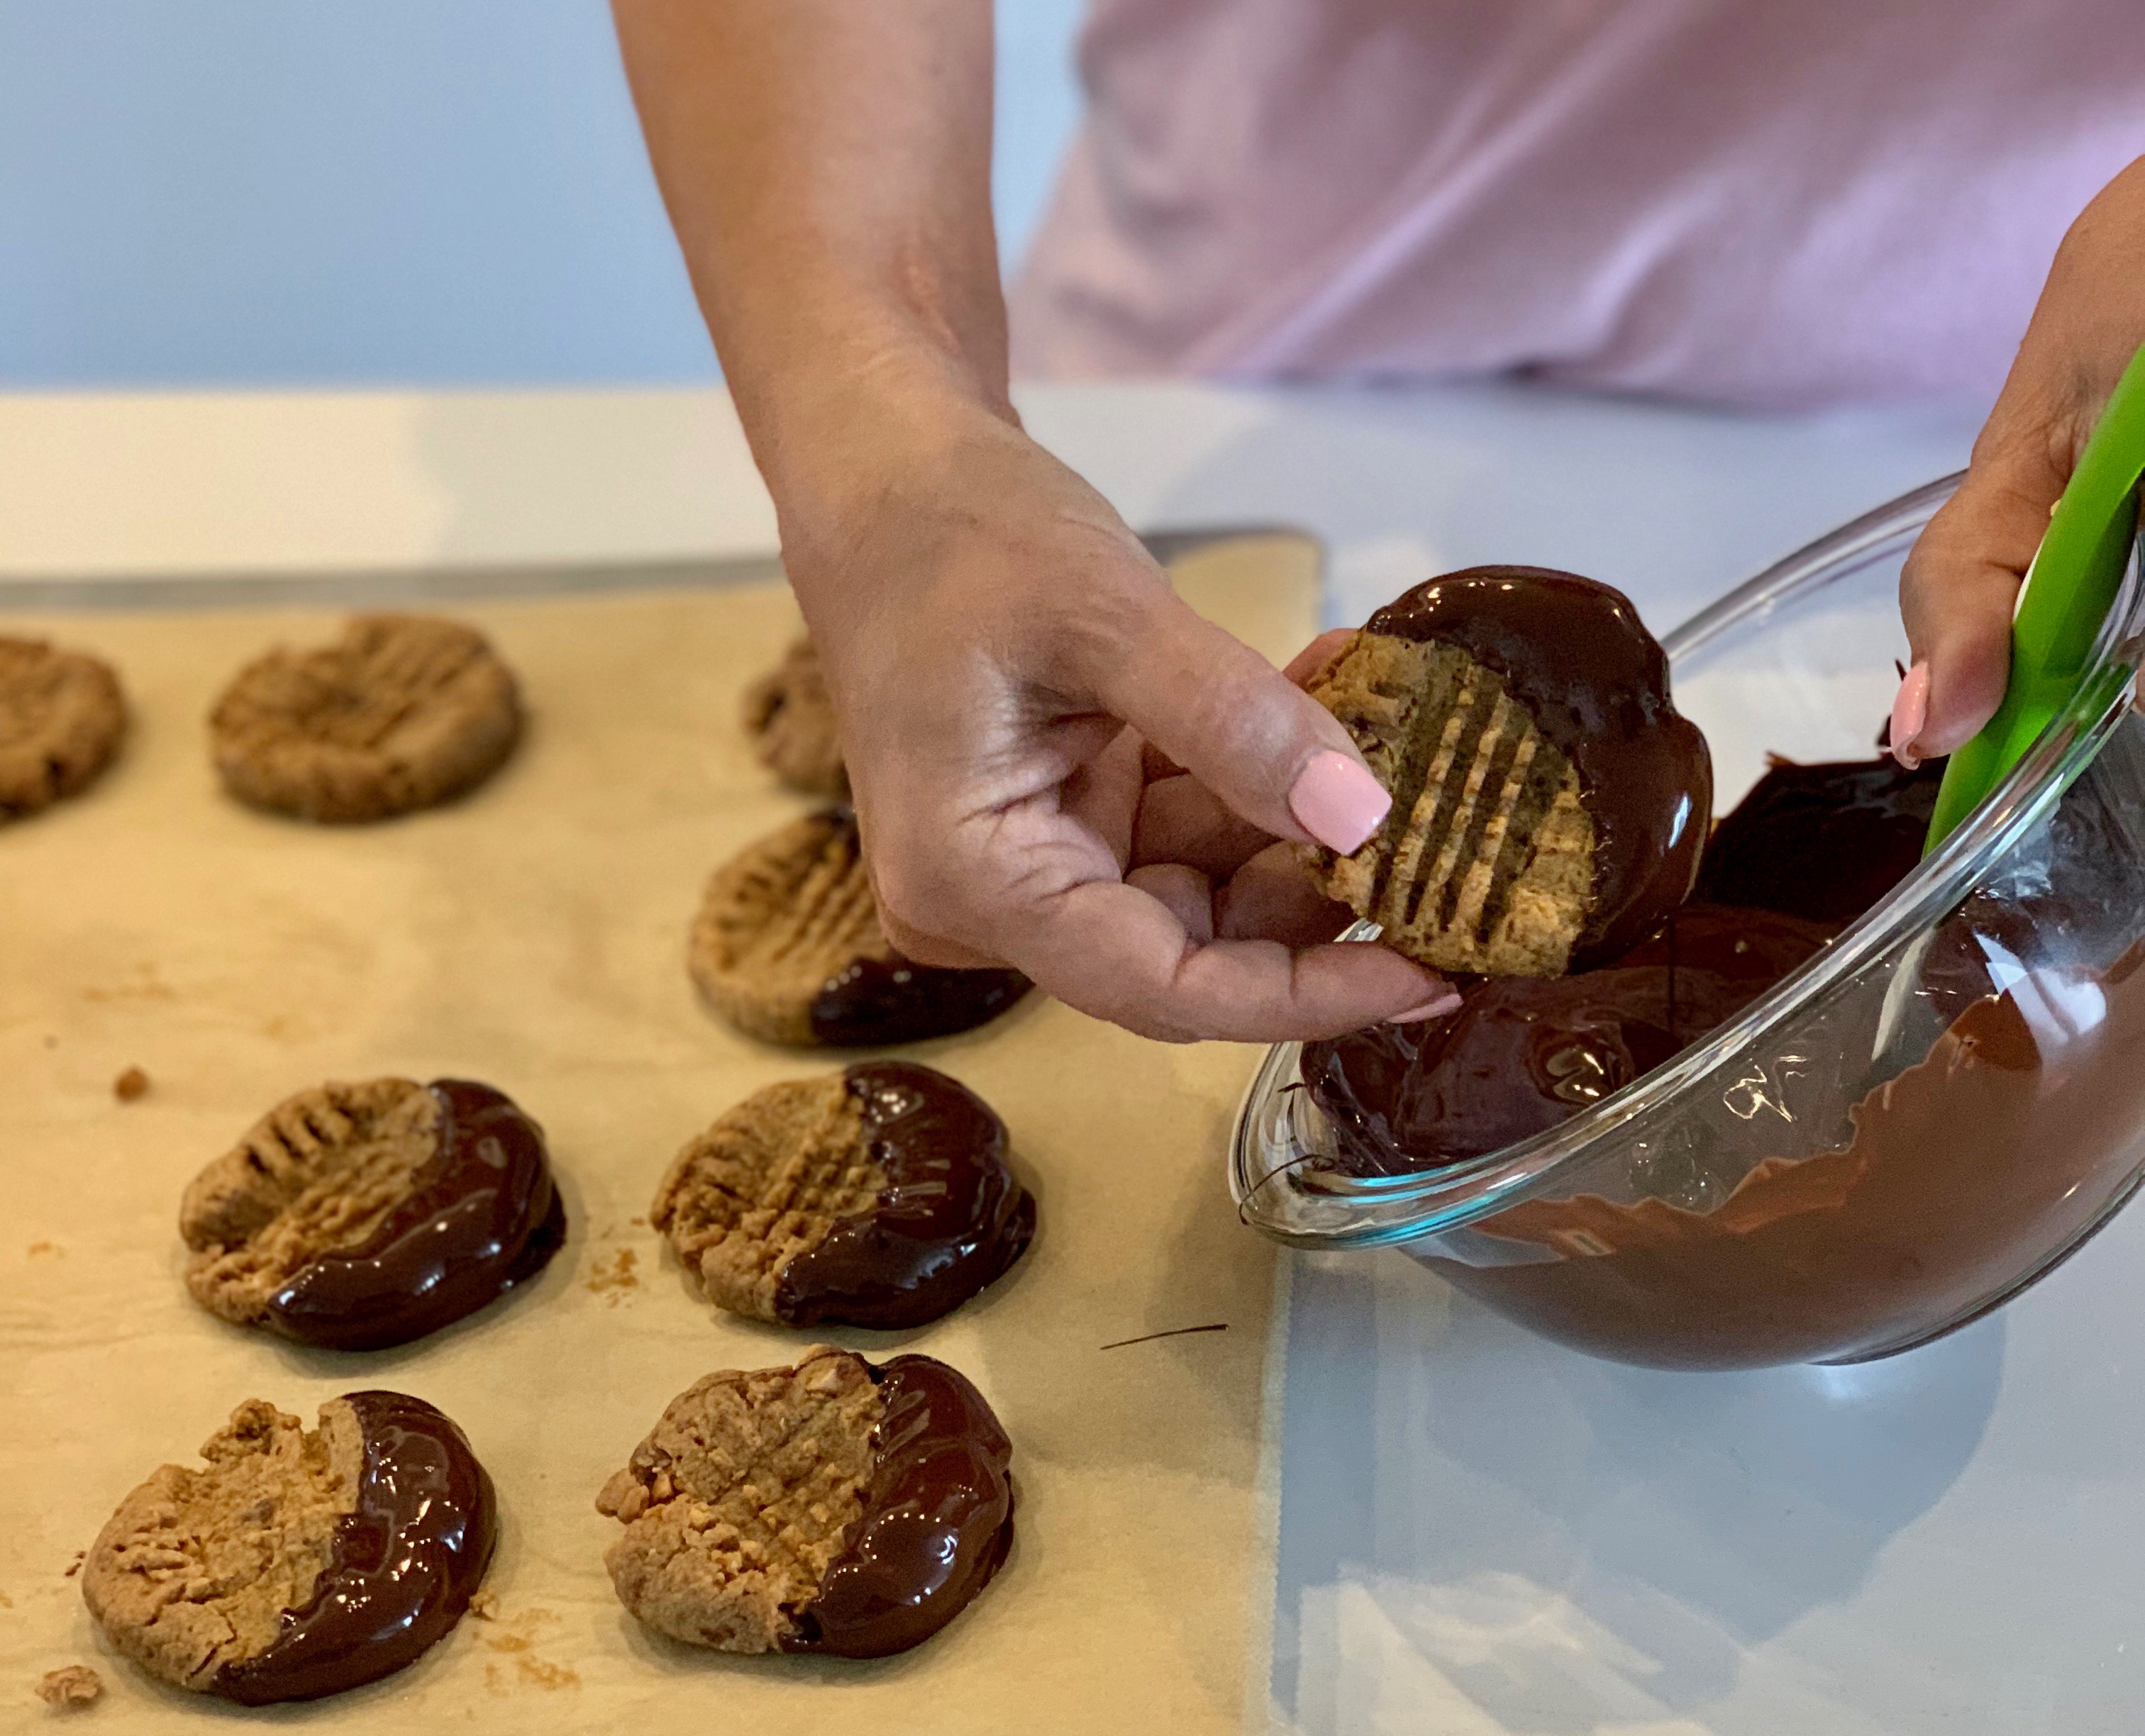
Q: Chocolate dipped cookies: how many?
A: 6